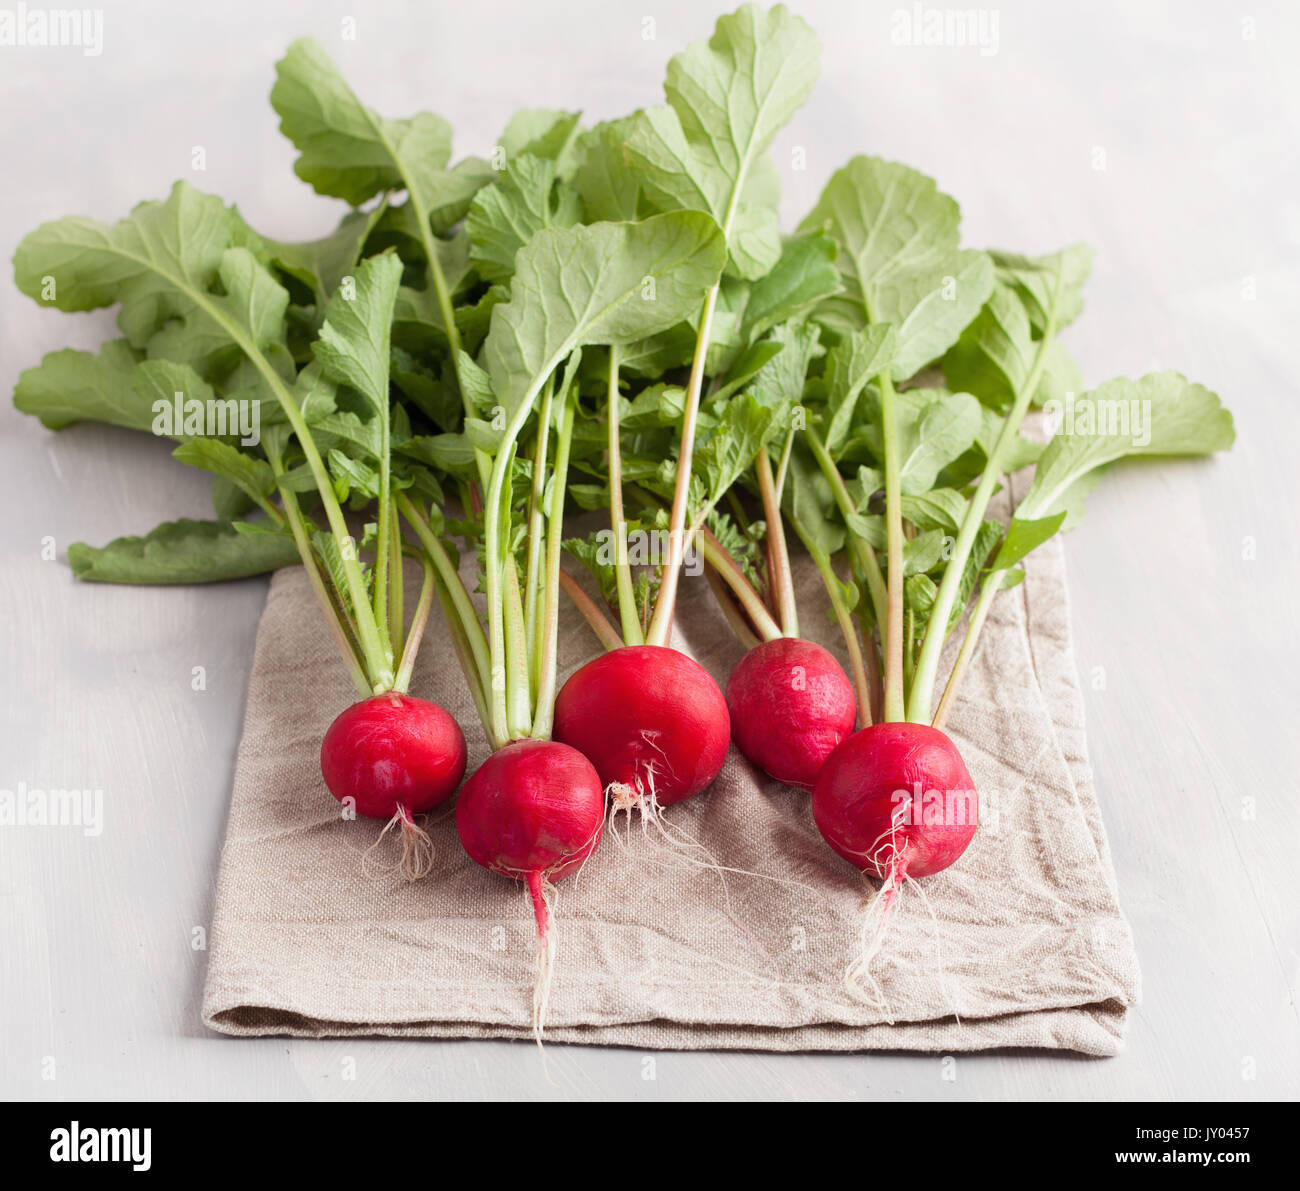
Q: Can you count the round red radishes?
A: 5